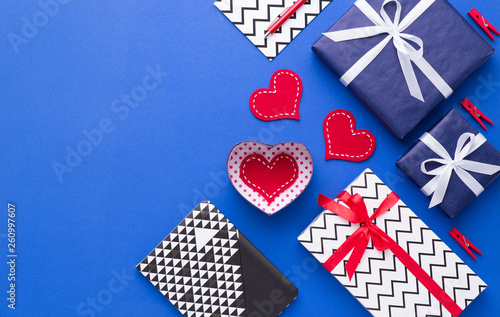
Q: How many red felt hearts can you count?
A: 3